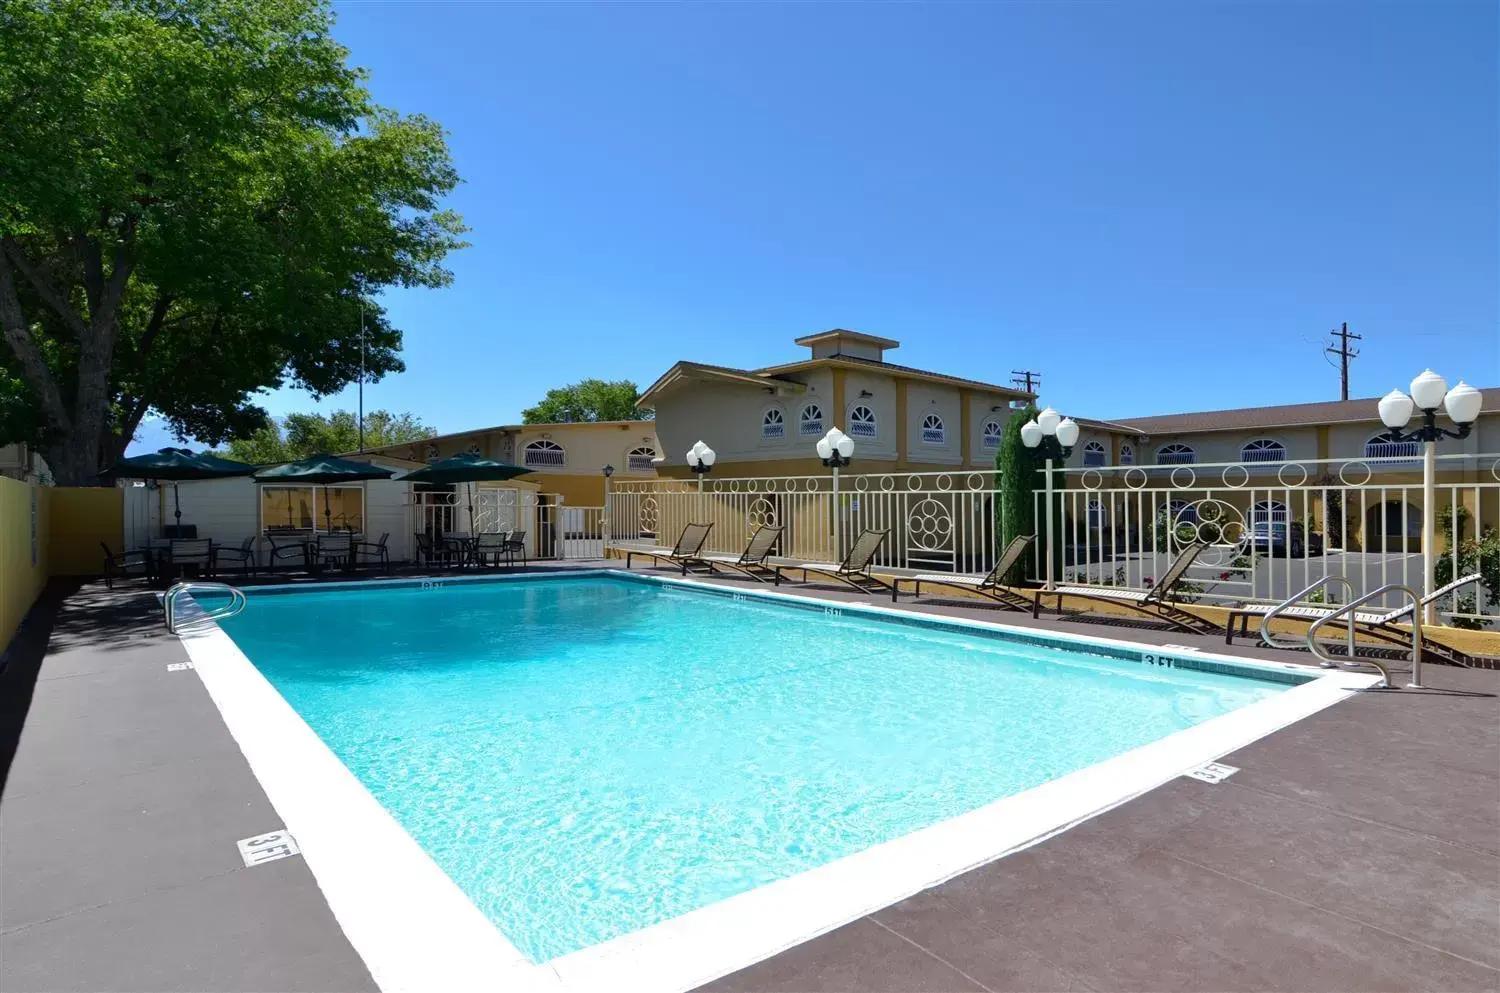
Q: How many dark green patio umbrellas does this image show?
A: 3